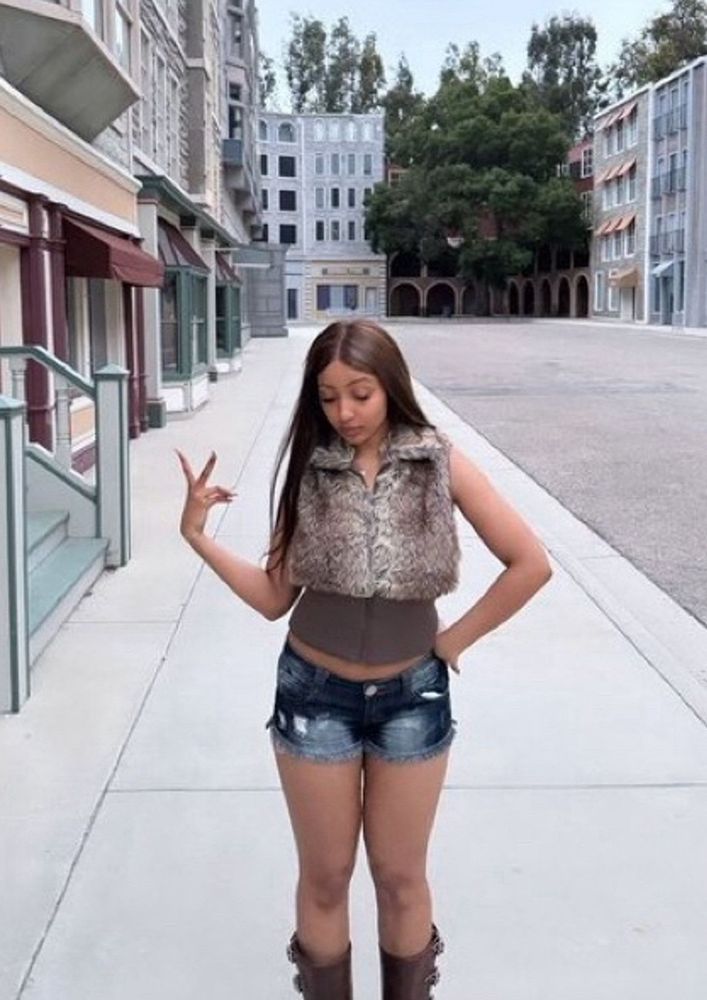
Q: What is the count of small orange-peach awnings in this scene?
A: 9